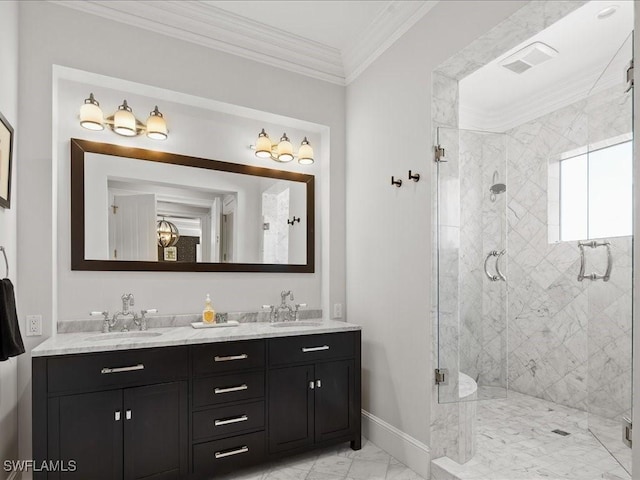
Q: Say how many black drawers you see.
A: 6